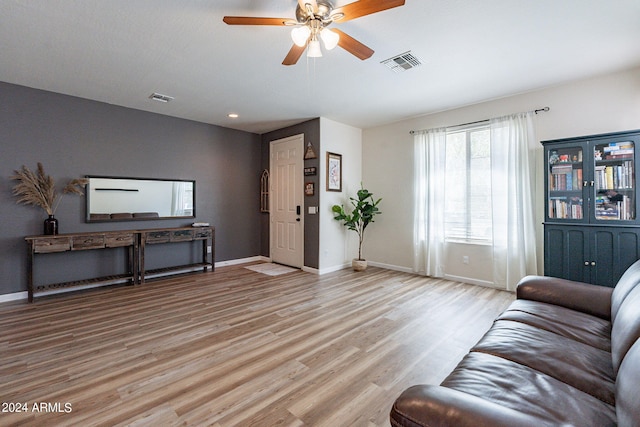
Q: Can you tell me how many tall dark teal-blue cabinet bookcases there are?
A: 1